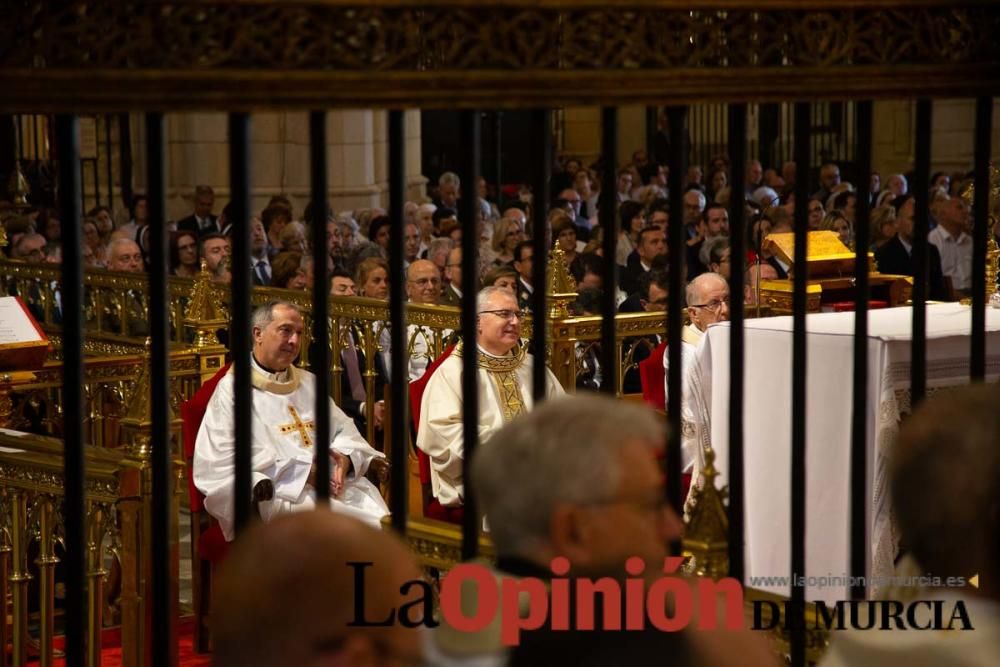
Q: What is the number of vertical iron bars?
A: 14